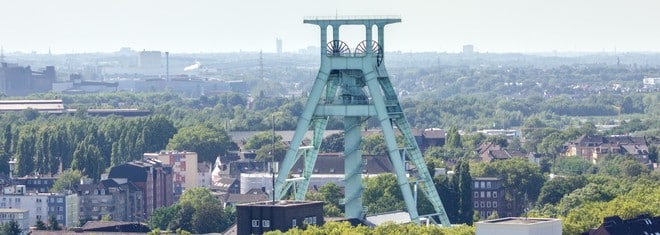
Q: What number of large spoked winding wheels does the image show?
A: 2